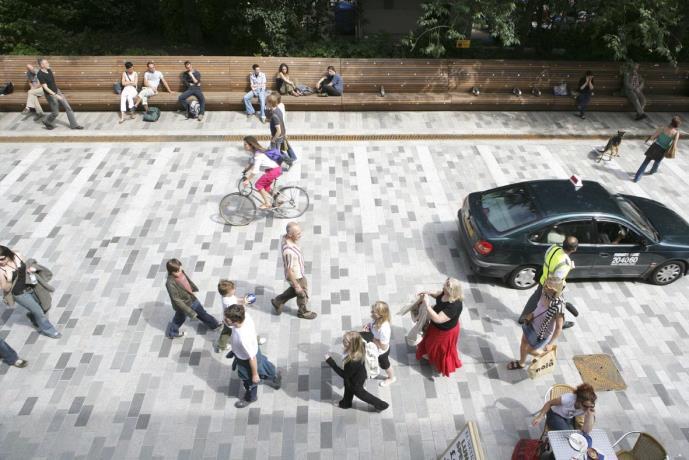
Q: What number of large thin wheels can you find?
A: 2